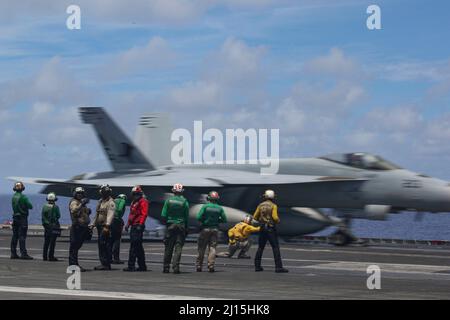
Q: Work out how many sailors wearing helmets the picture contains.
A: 10